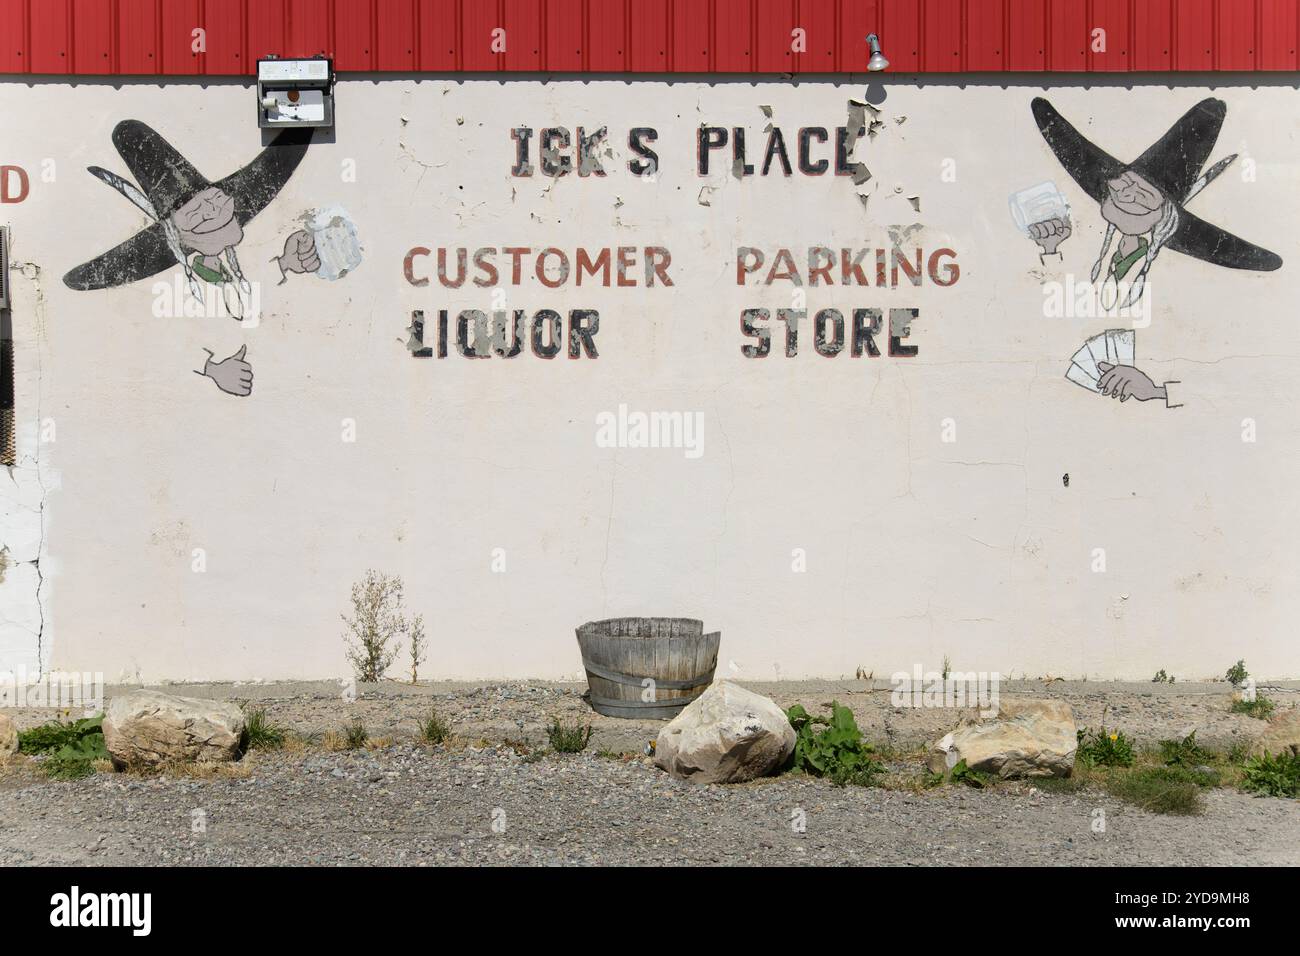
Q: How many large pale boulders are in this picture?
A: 3